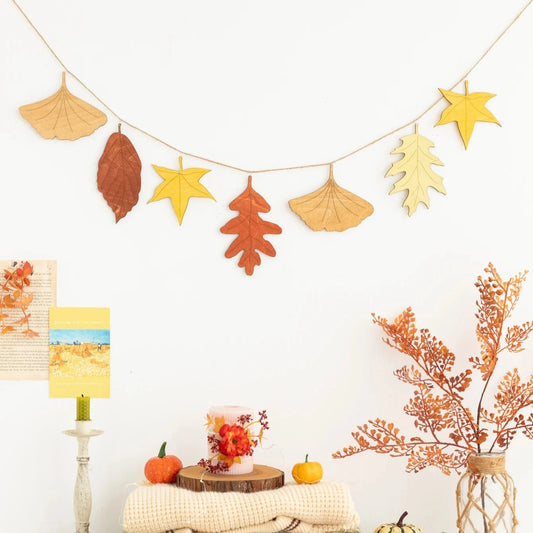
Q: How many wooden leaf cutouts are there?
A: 7